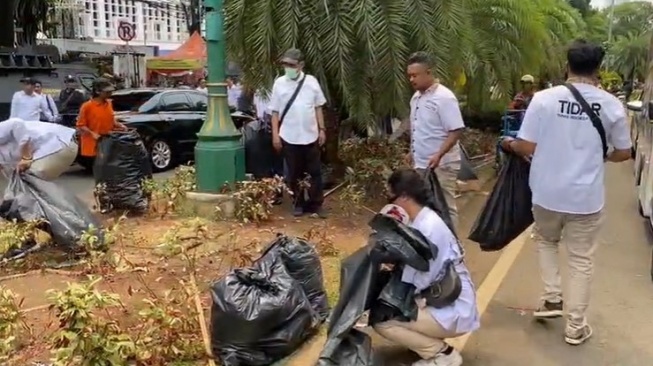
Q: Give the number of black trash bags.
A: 8